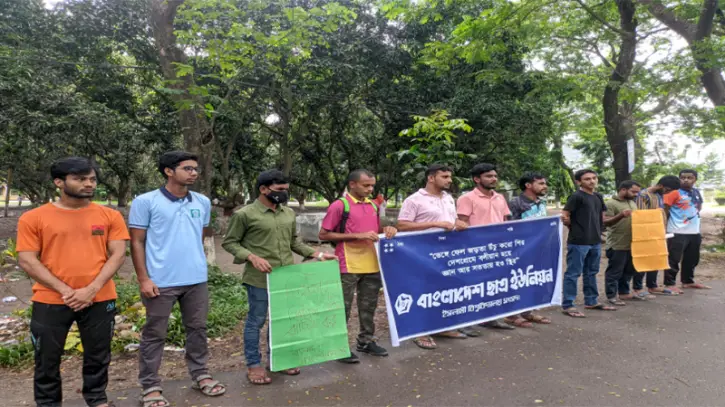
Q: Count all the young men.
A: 11